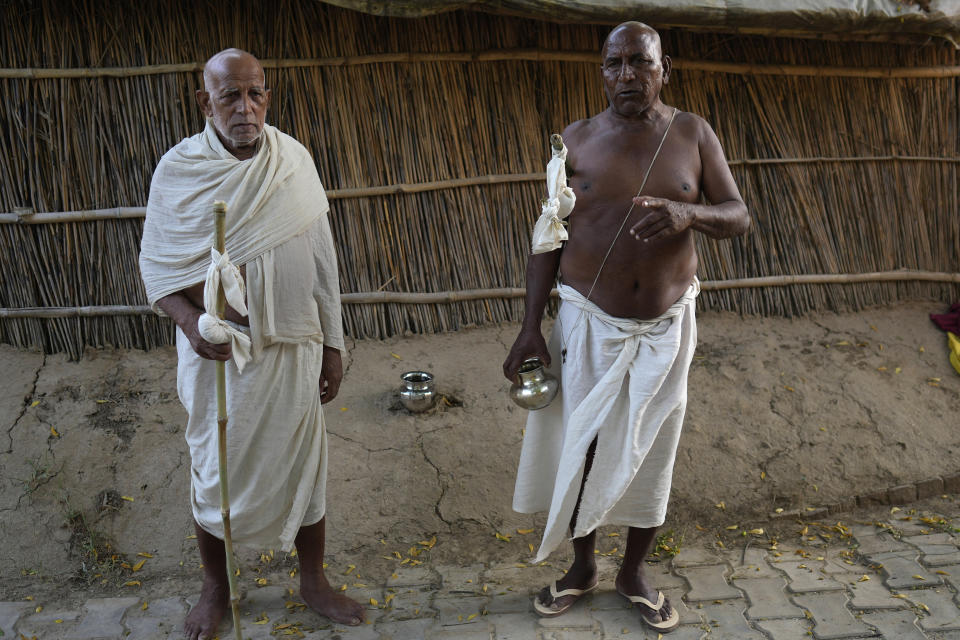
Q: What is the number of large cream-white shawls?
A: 1